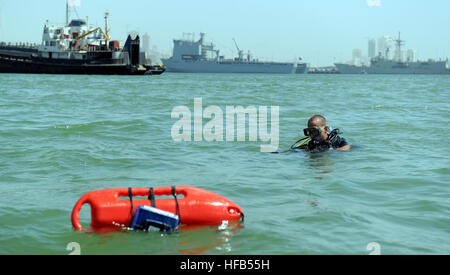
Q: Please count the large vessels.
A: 3